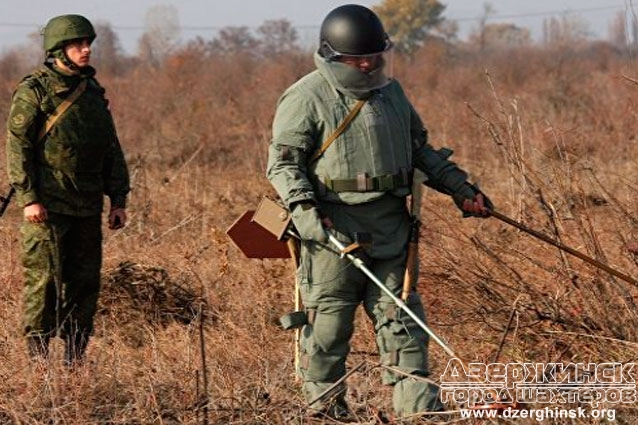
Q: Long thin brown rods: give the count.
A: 1